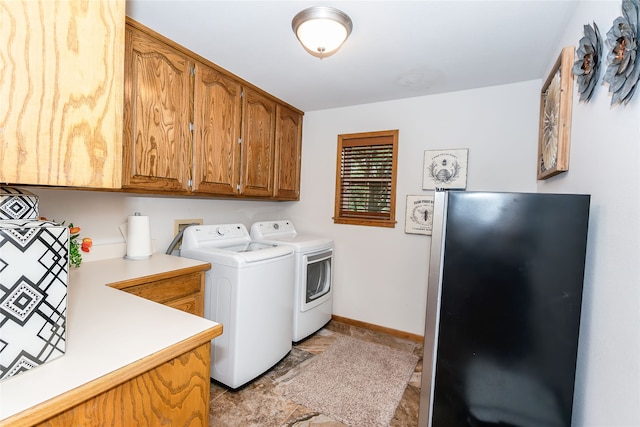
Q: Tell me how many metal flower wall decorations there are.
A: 2